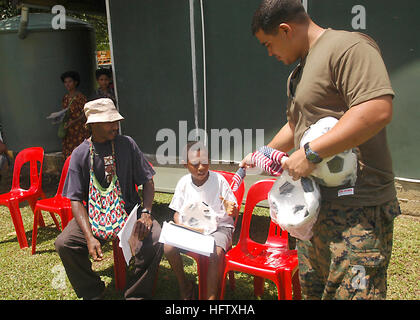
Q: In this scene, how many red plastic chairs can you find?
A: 5